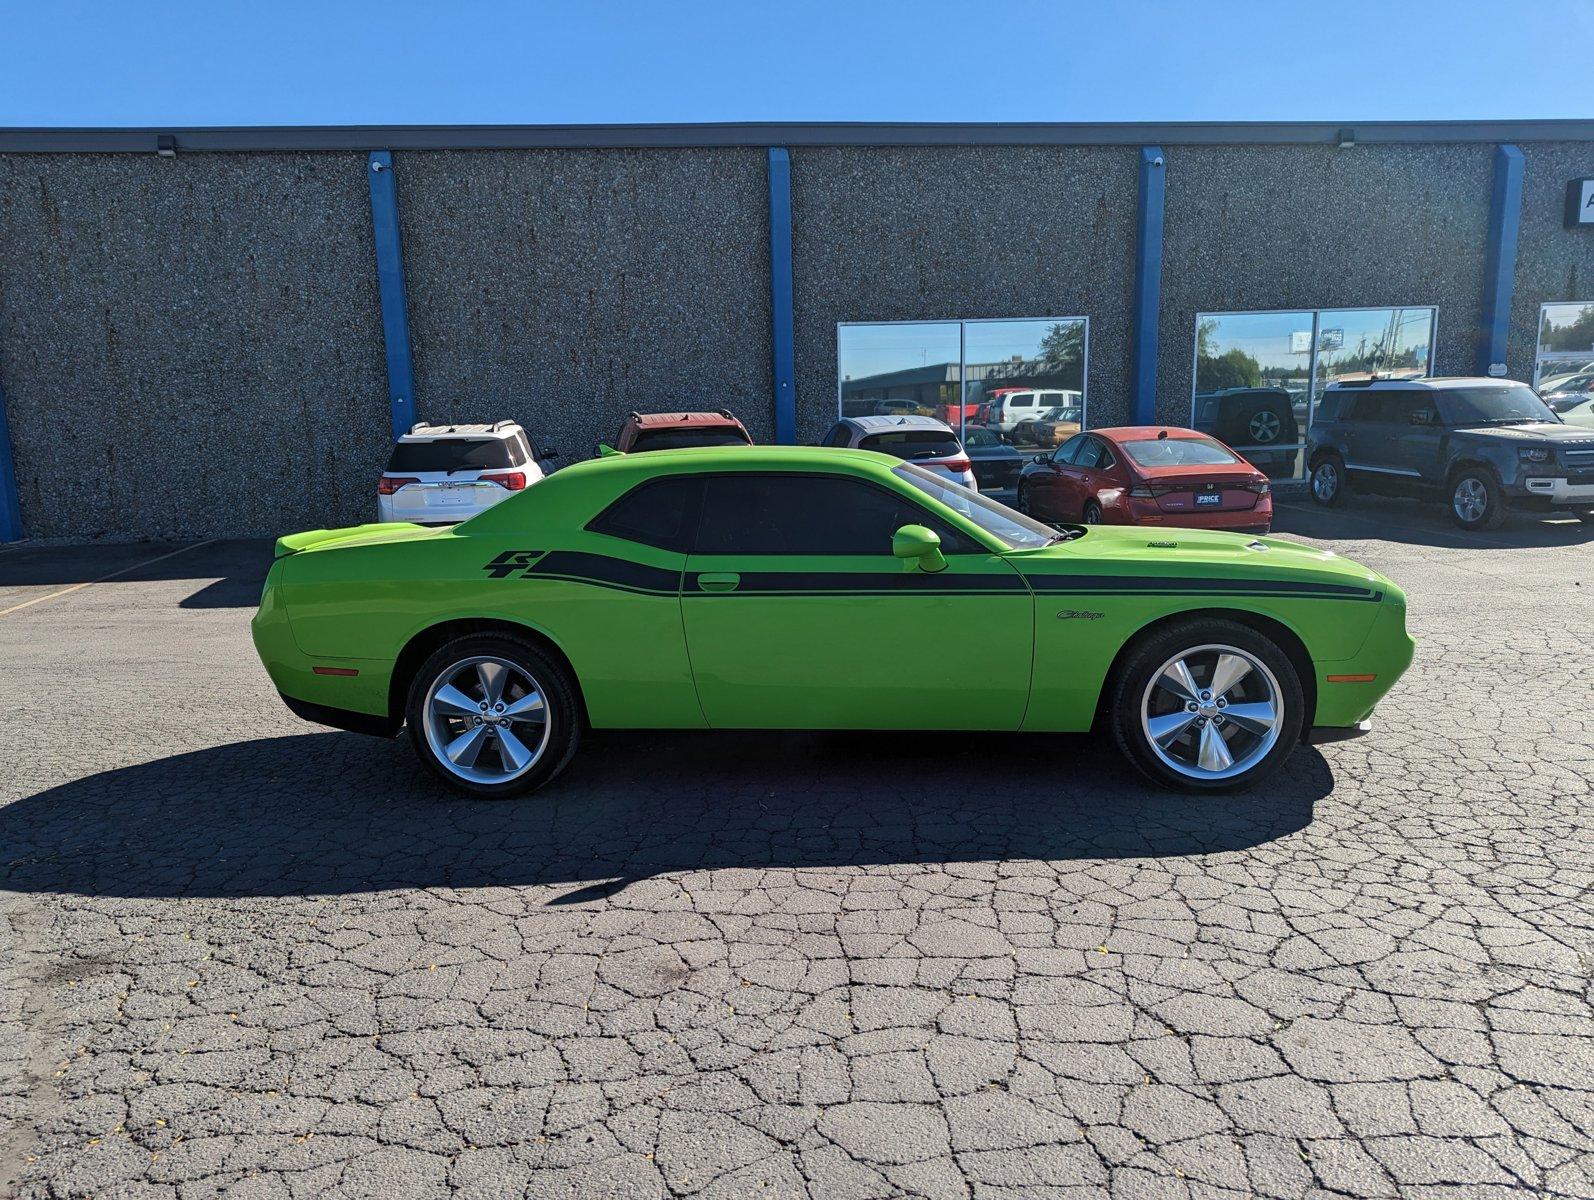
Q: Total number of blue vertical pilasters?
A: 5